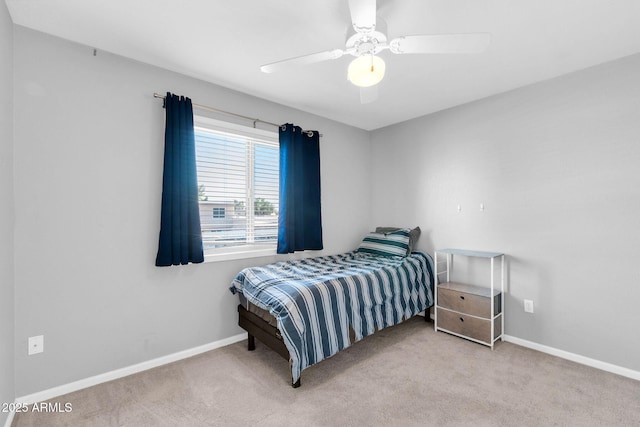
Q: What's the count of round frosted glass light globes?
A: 1